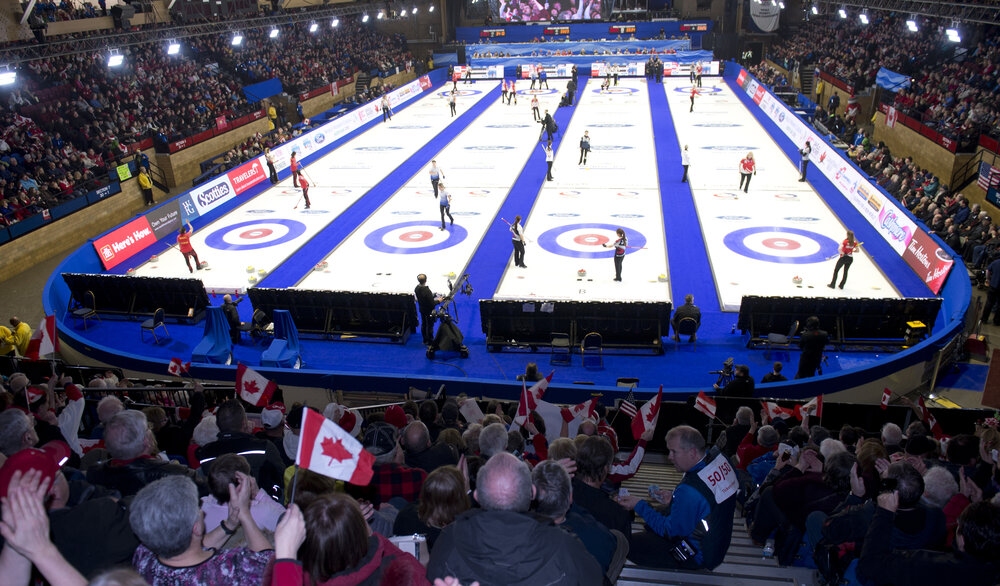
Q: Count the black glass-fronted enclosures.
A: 4